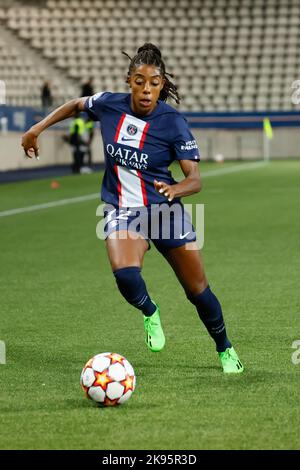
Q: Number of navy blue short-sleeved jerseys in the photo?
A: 1